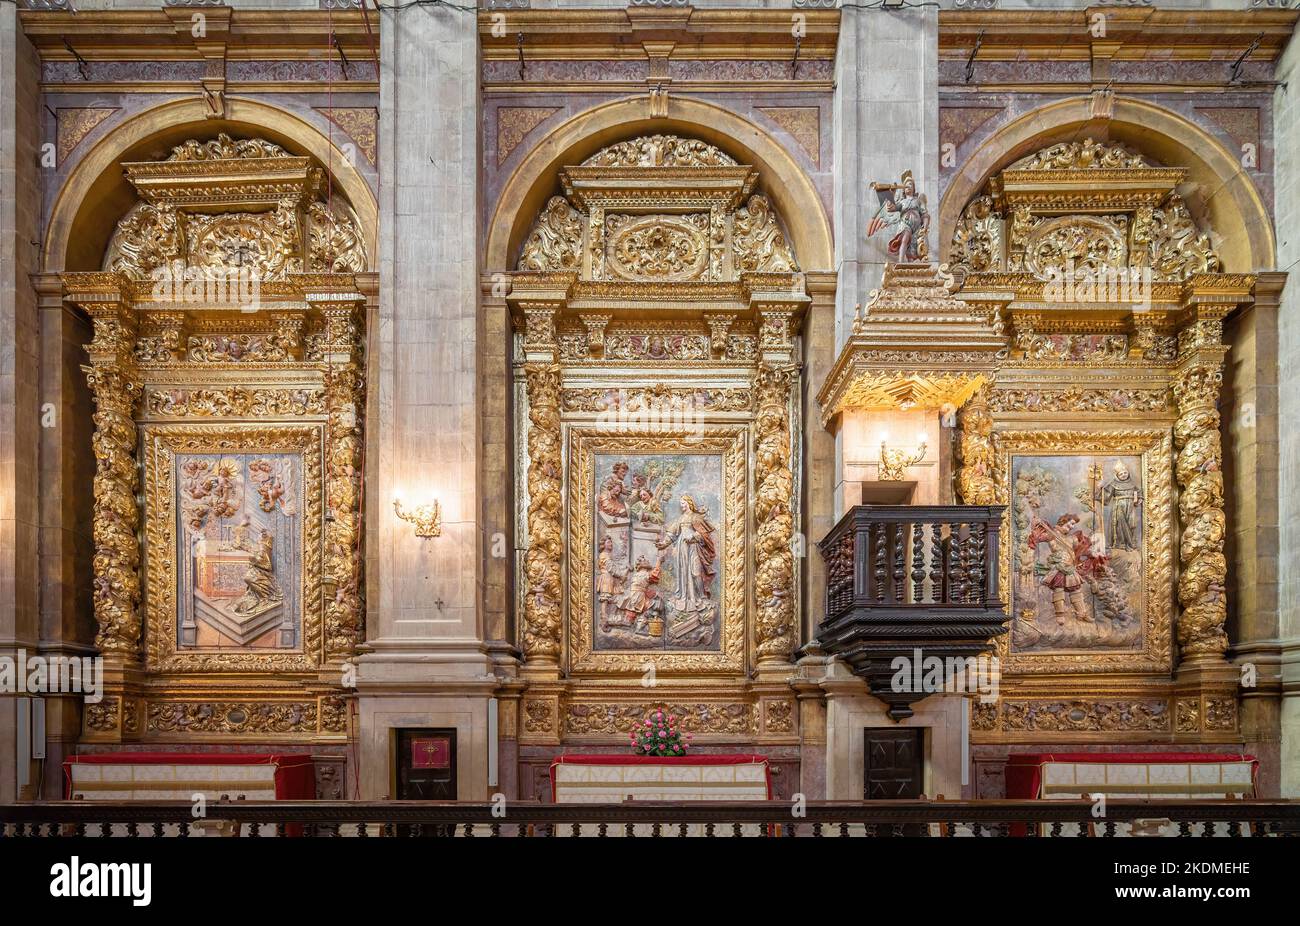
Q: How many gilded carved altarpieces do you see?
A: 3